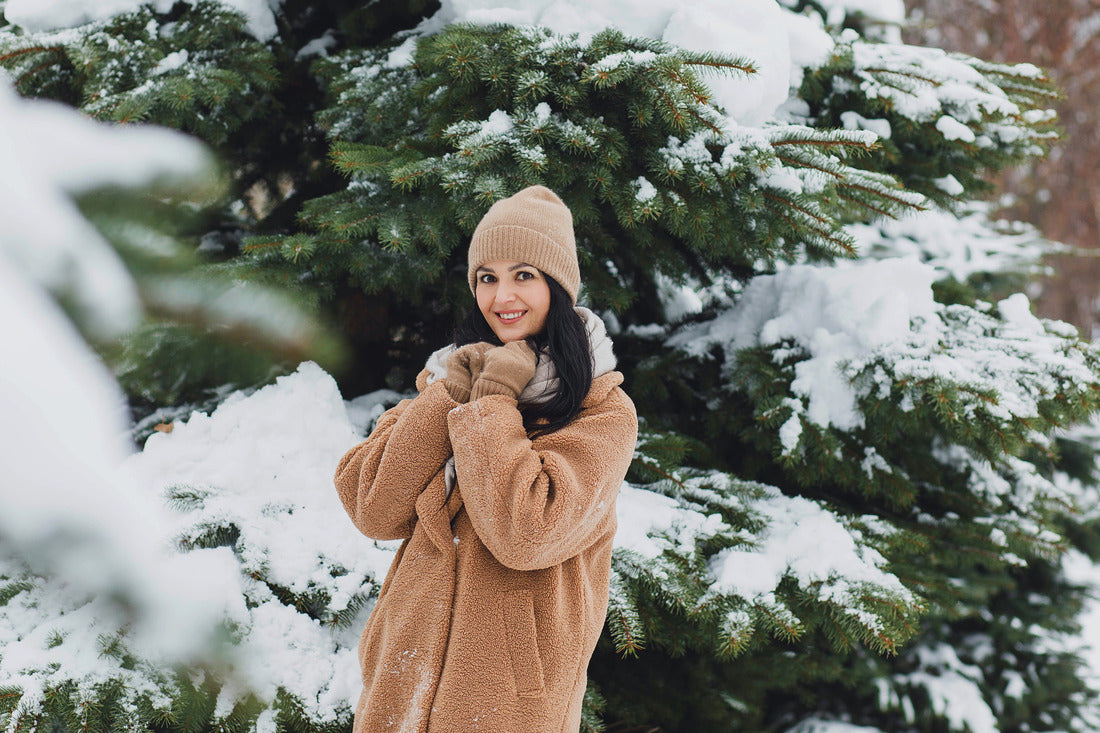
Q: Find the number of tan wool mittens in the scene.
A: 2